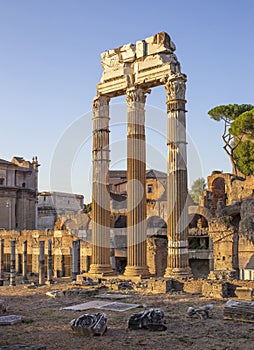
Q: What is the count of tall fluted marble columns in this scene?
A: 3